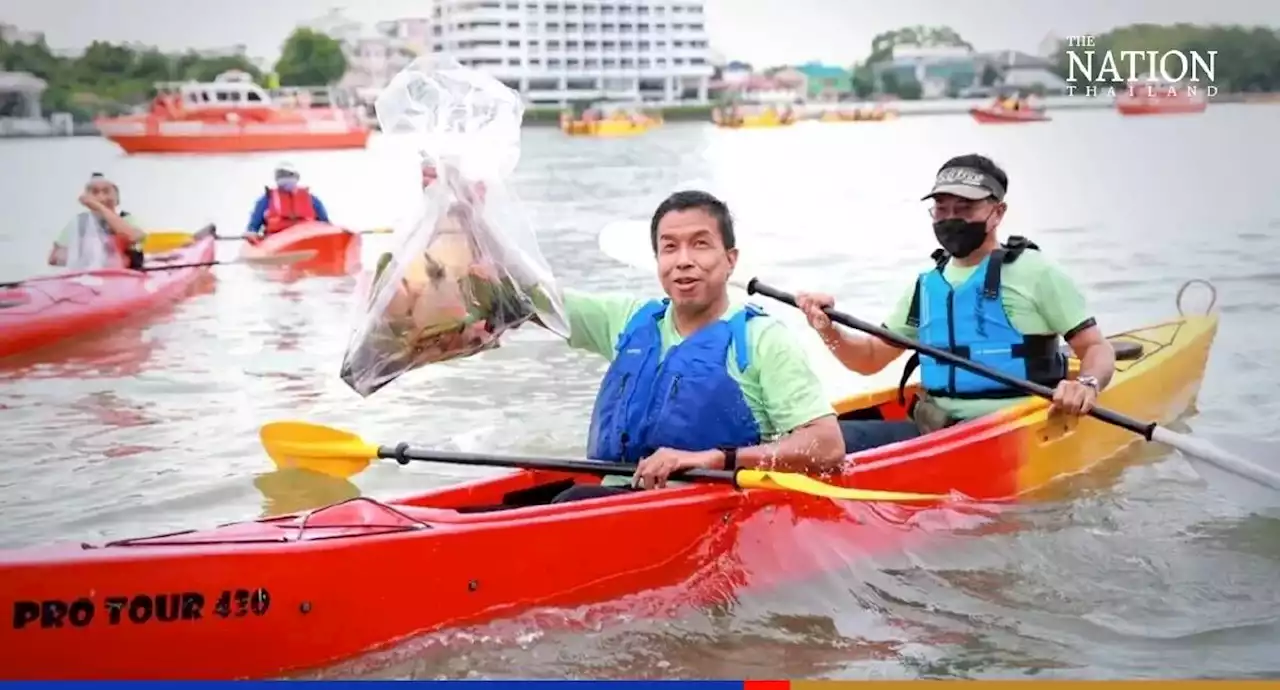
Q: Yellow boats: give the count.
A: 3